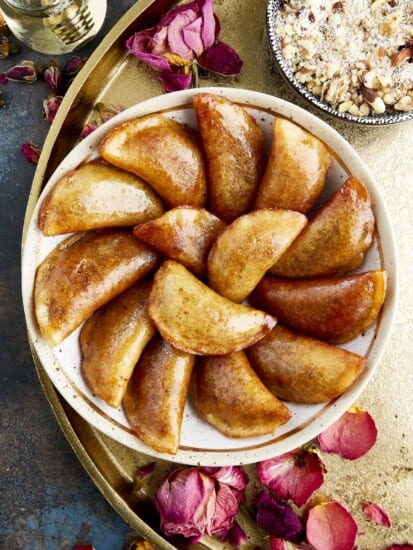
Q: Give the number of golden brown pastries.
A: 14